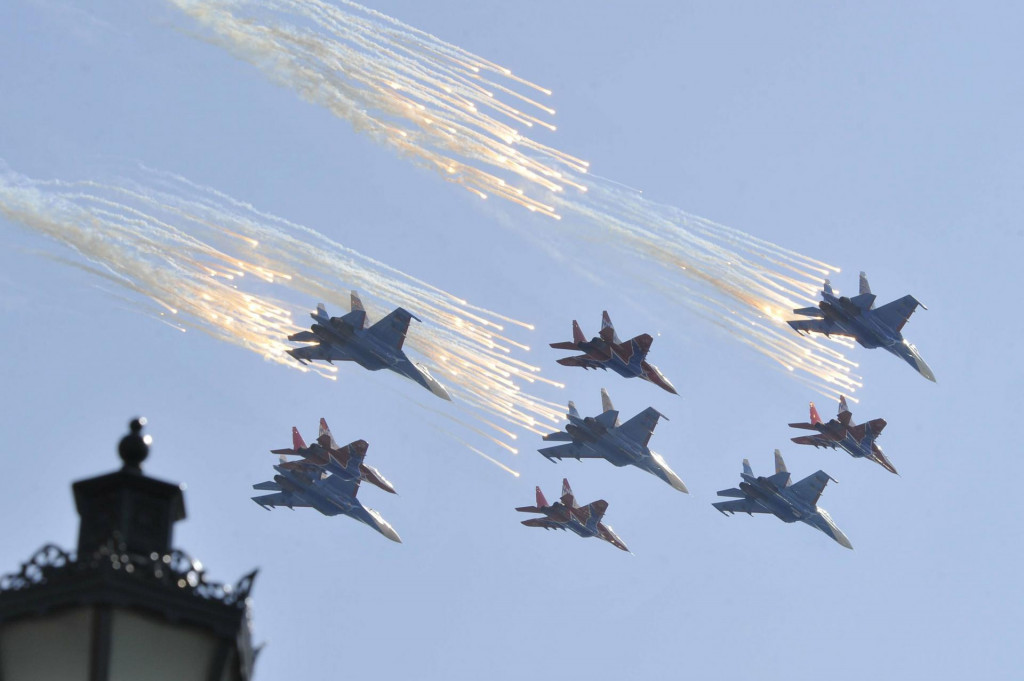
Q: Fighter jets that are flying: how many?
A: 9